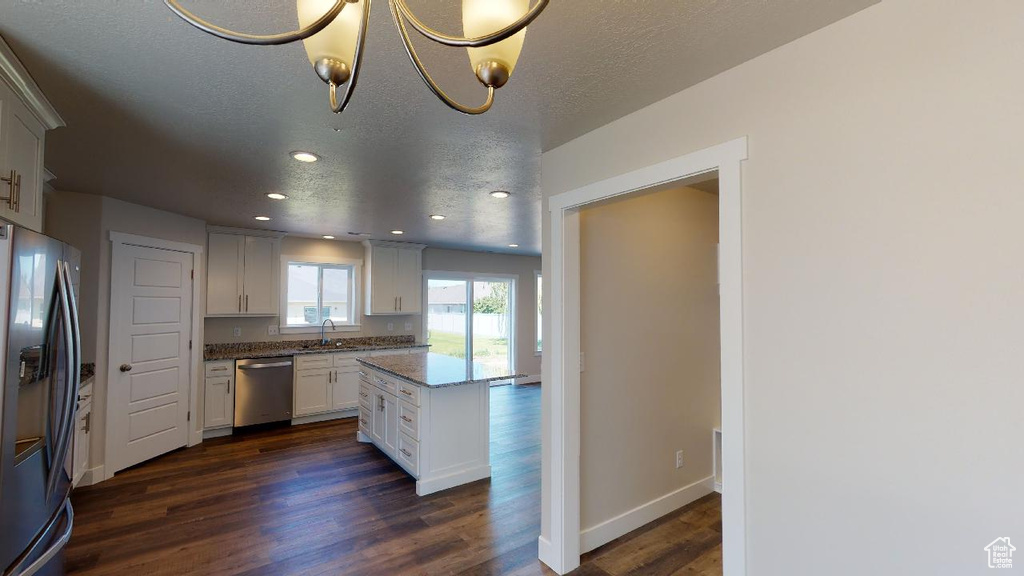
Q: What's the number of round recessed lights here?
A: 8